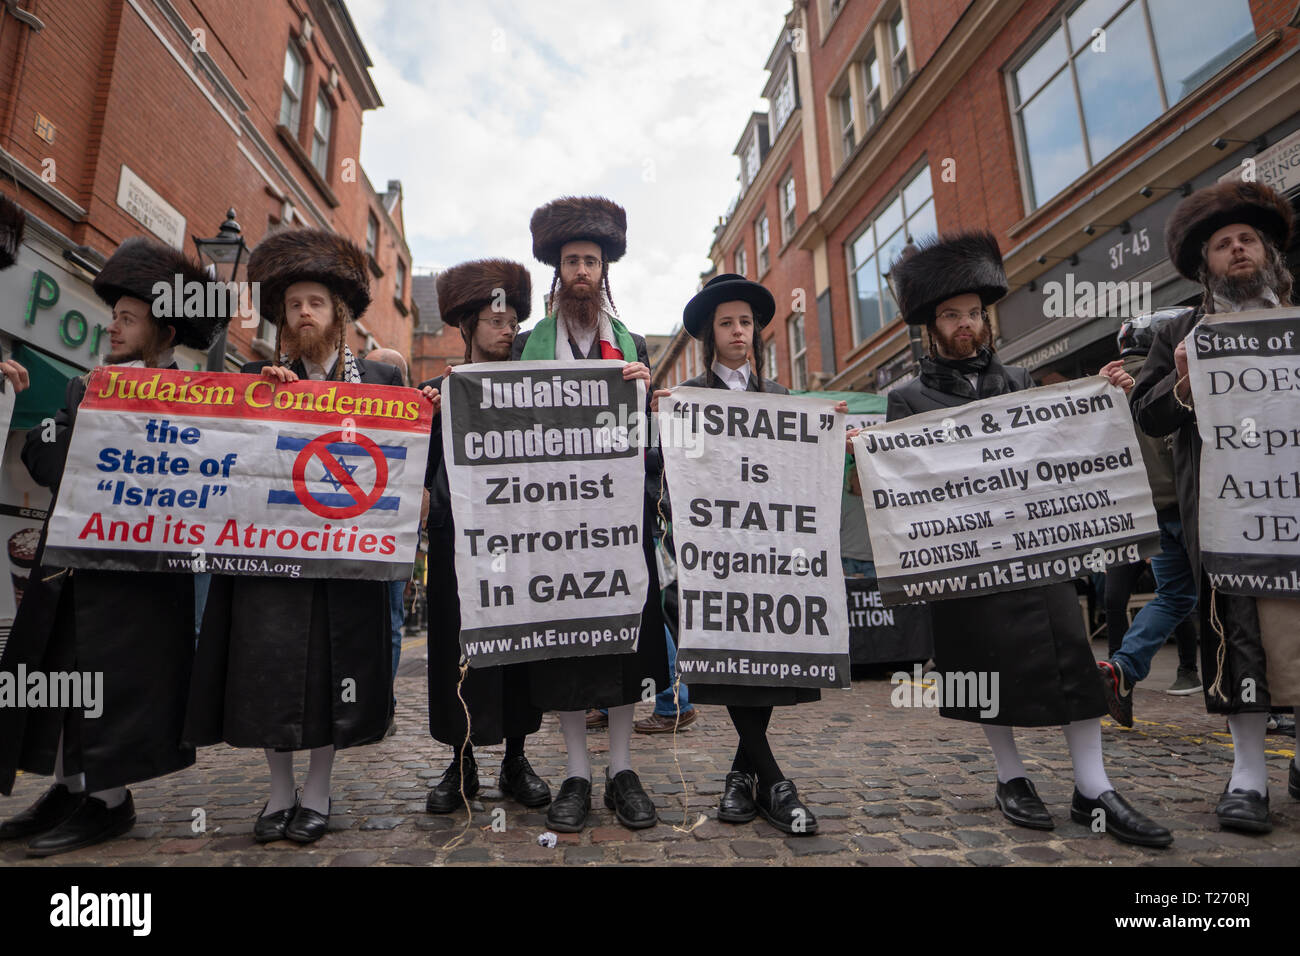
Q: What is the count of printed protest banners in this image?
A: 5